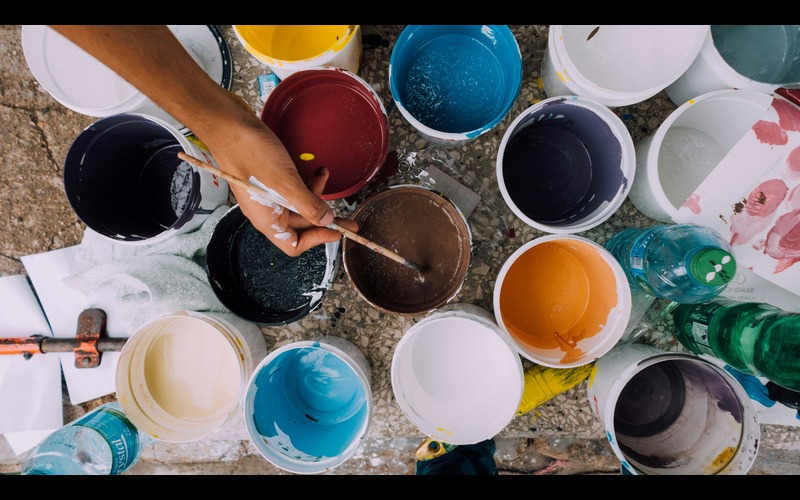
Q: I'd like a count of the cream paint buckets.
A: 1